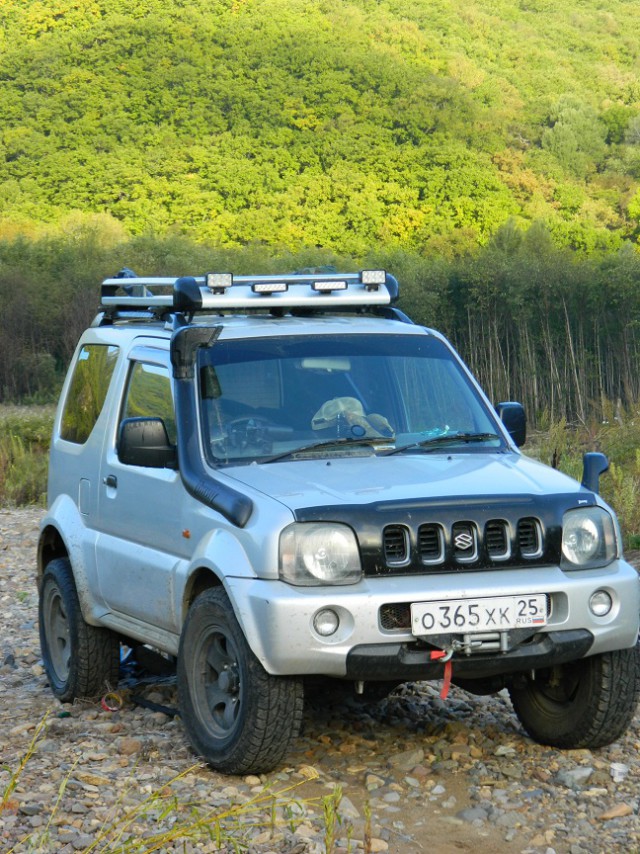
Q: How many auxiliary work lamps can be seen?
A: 4